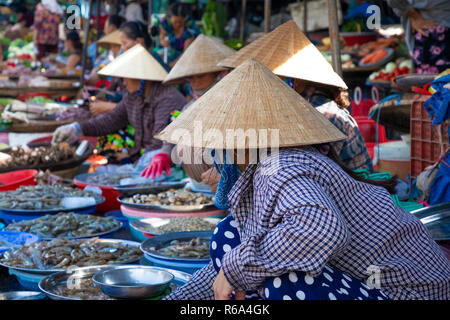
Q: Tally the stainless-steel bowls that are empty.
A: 1